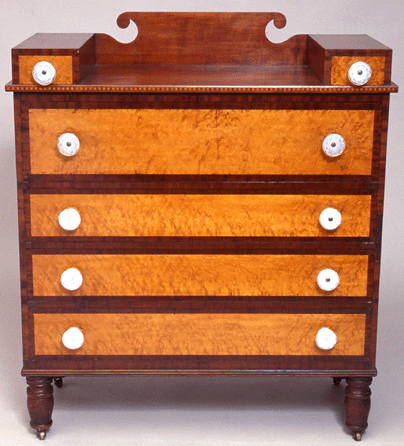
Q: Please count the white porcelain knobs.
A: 10